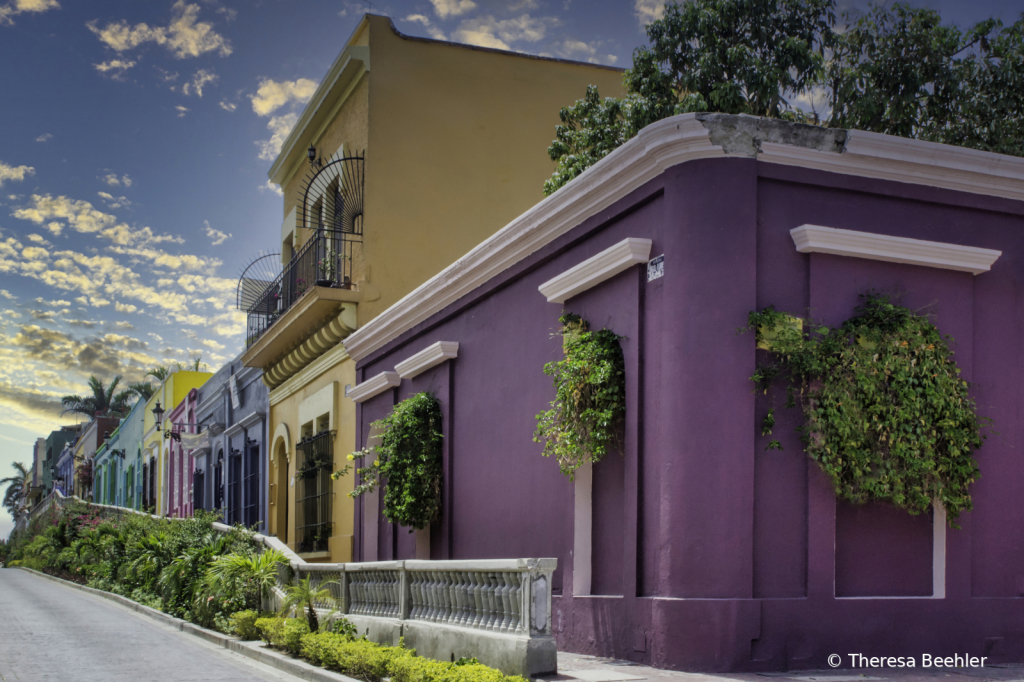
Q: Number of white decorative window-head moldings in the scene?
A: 4